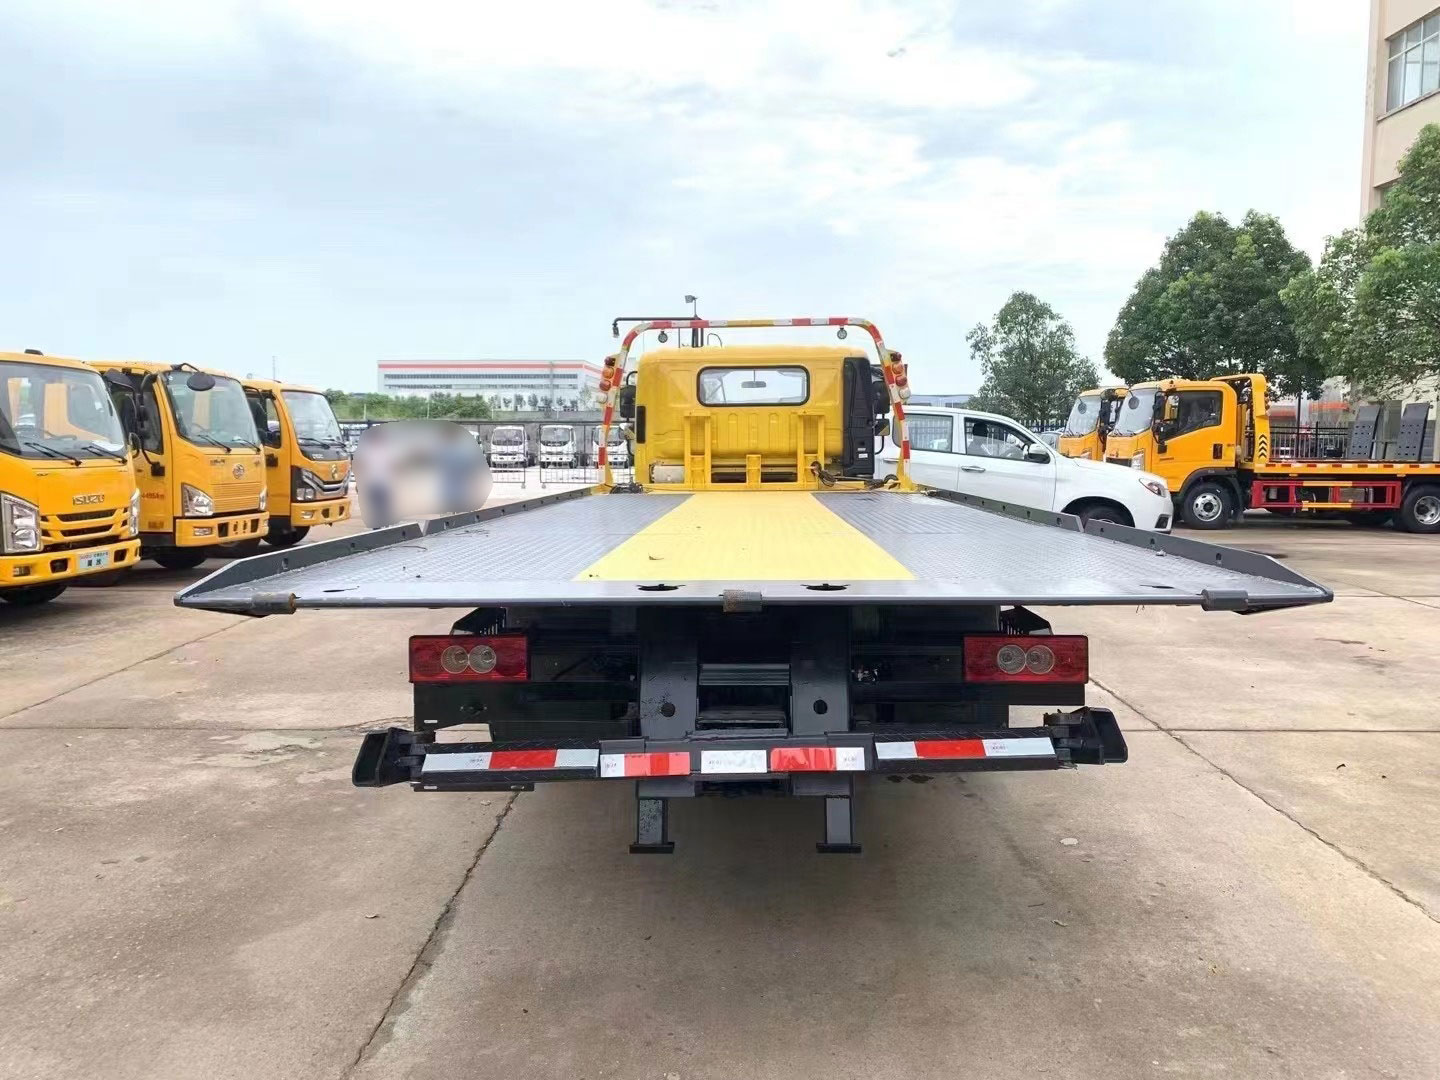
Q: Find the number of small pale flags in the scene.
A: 0